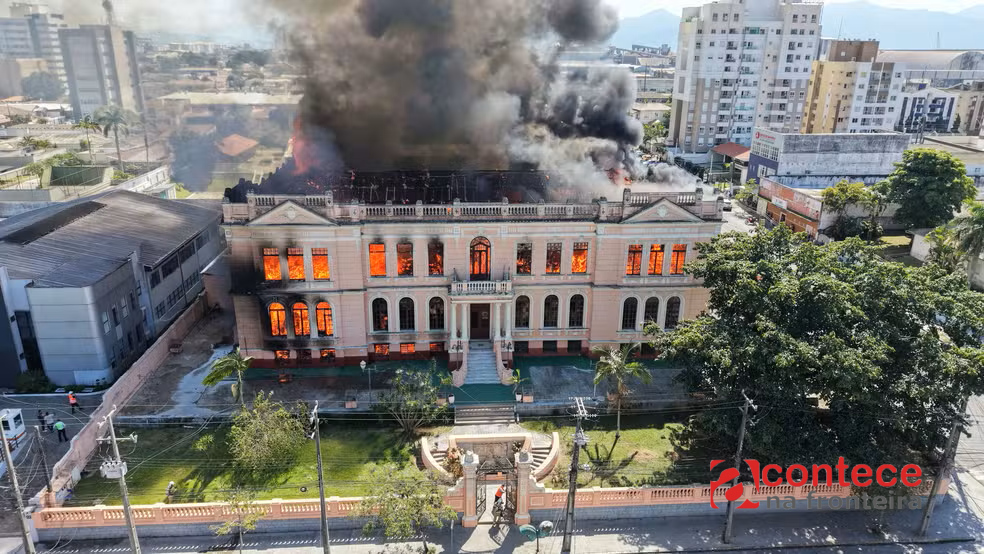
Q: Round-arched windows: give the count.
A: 13